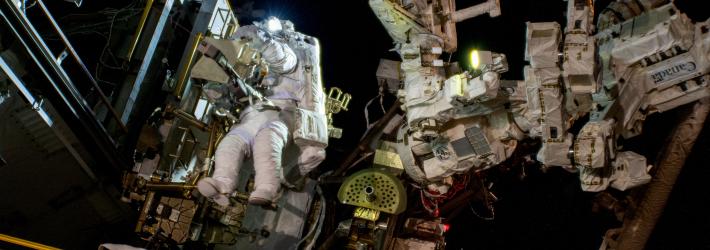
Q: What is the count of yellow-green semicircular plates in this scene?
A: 1